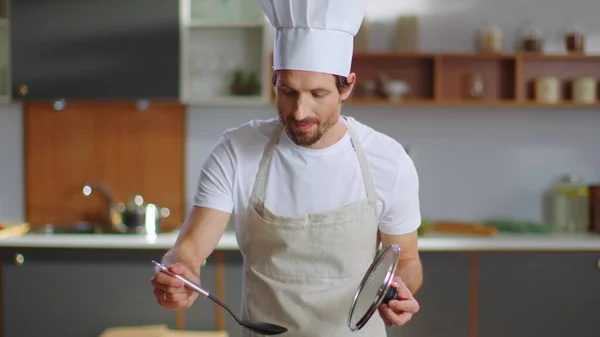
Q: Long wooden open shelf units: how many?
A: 1